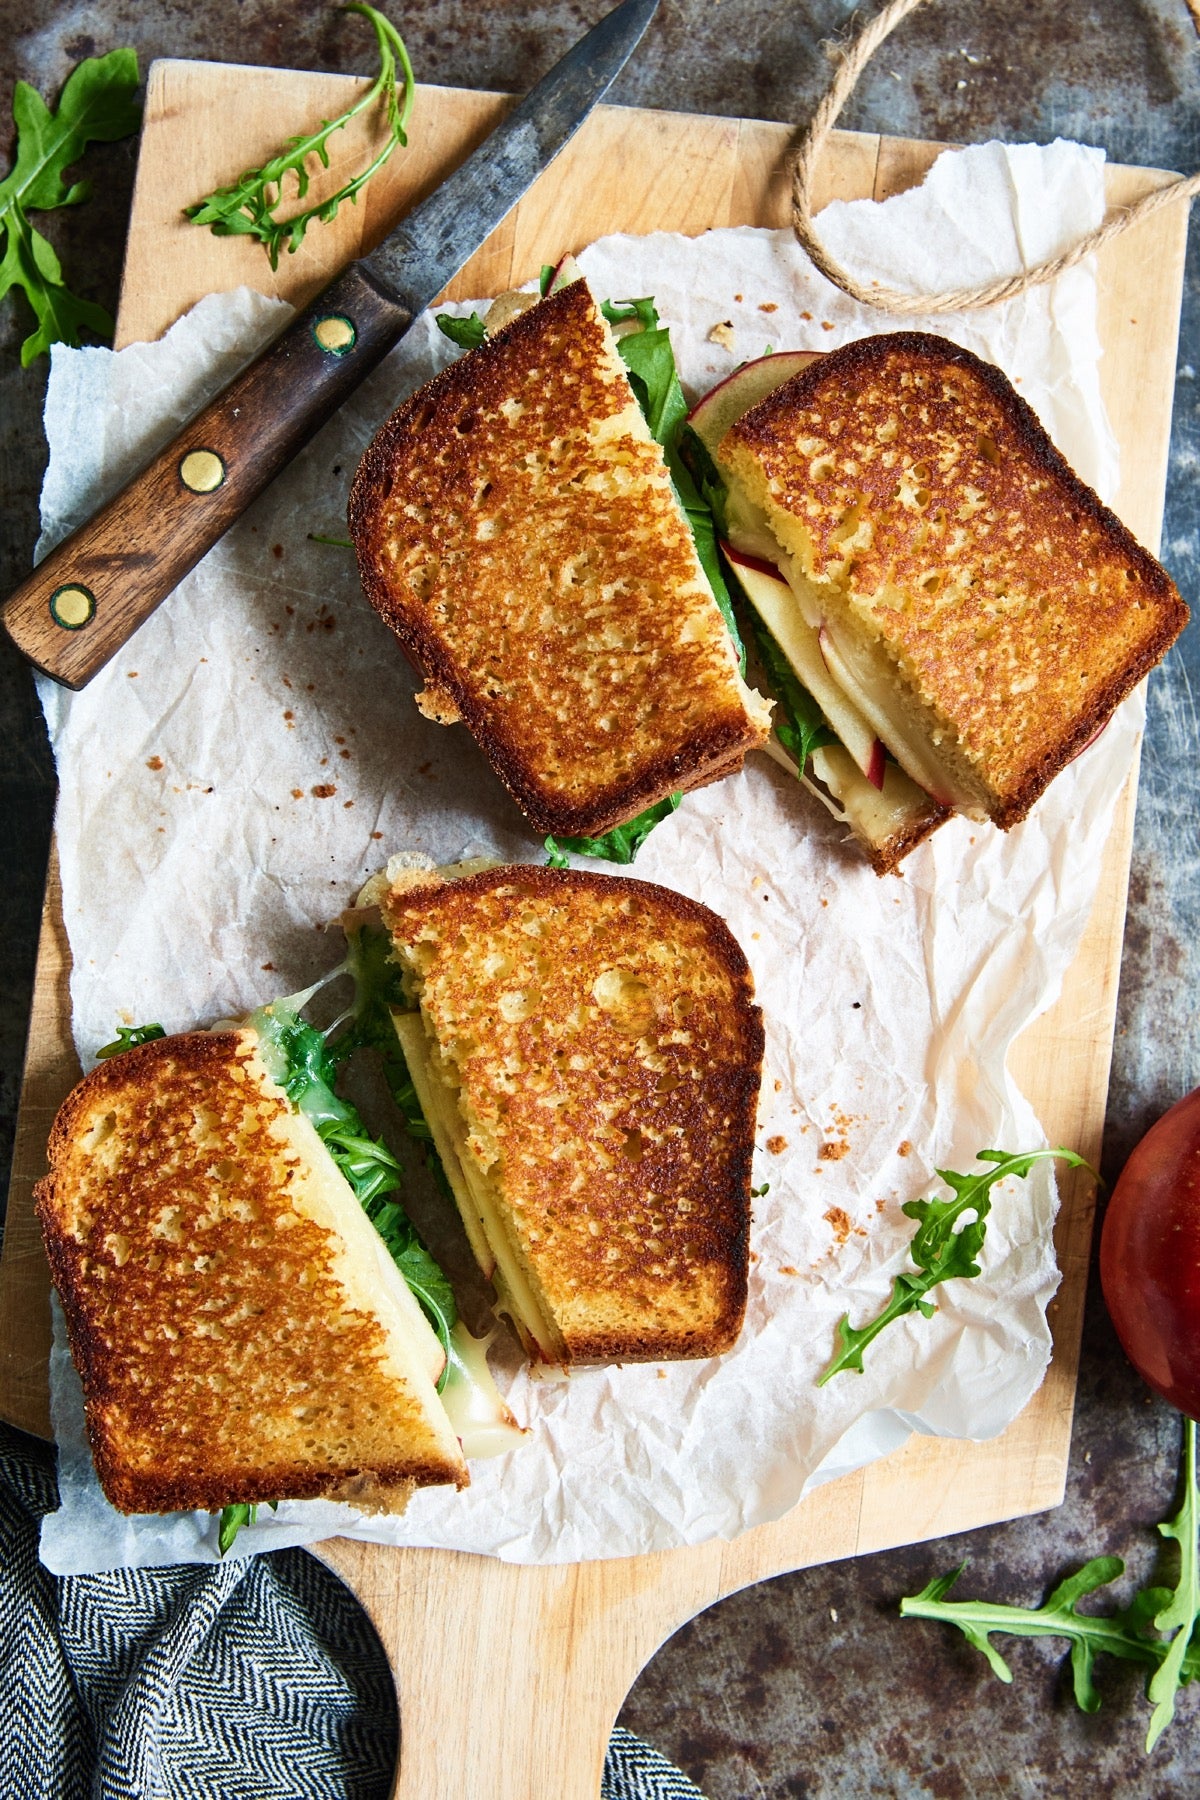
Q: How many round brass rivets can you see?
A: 3